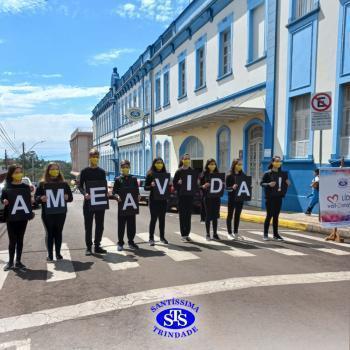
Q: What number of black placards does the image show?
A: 9